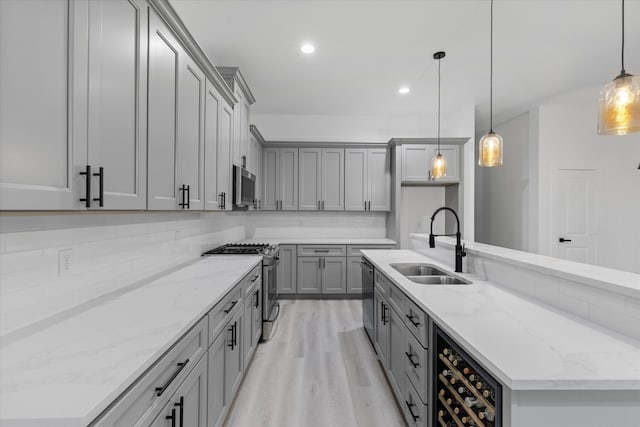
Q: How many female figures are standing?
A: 0